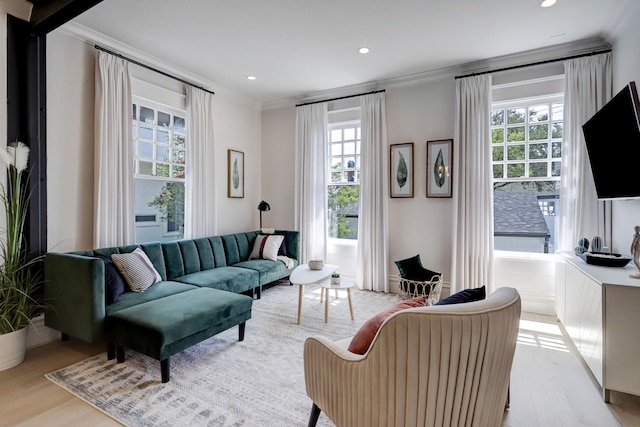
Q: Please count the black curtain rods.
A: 3